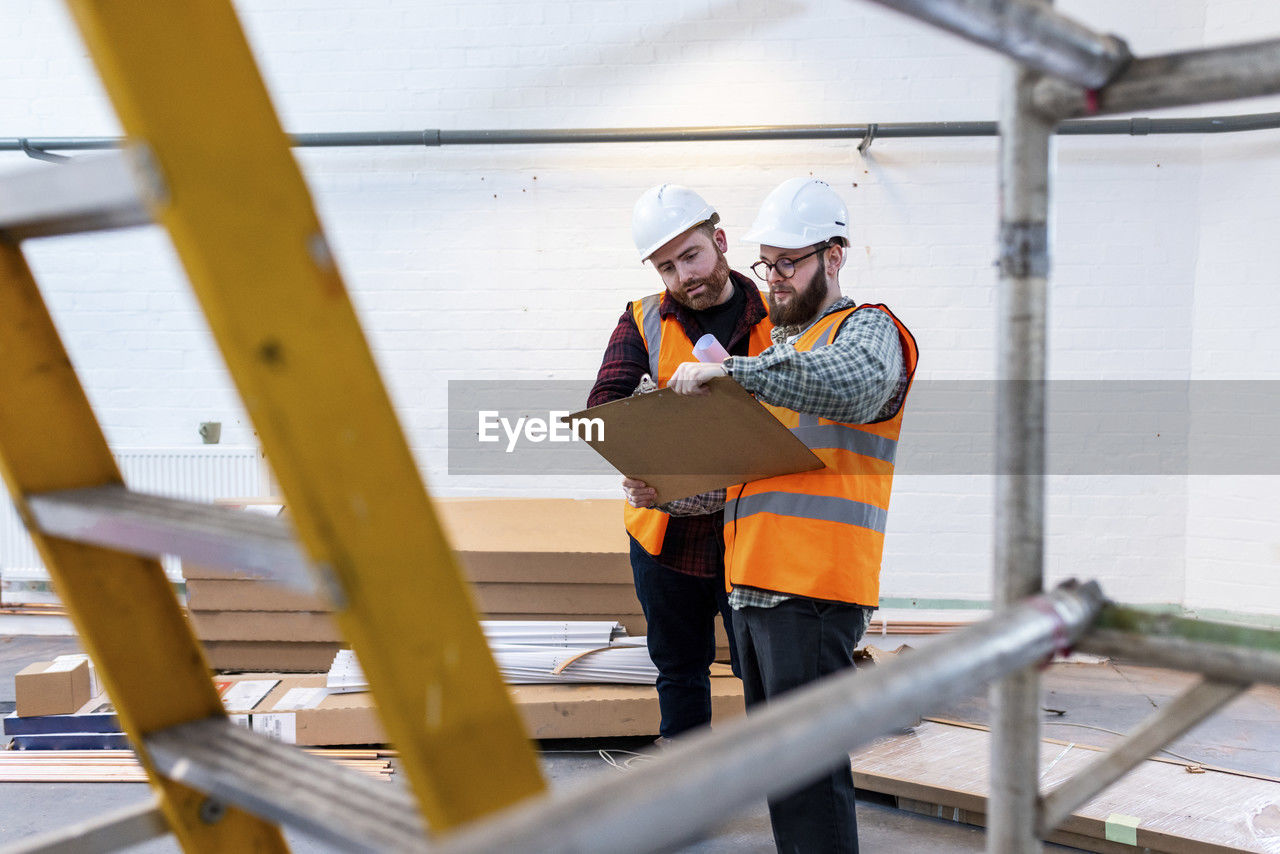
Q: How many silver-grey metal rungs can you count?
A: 3